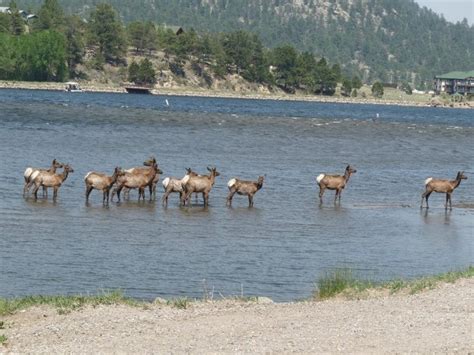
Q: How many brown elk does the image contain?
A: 10